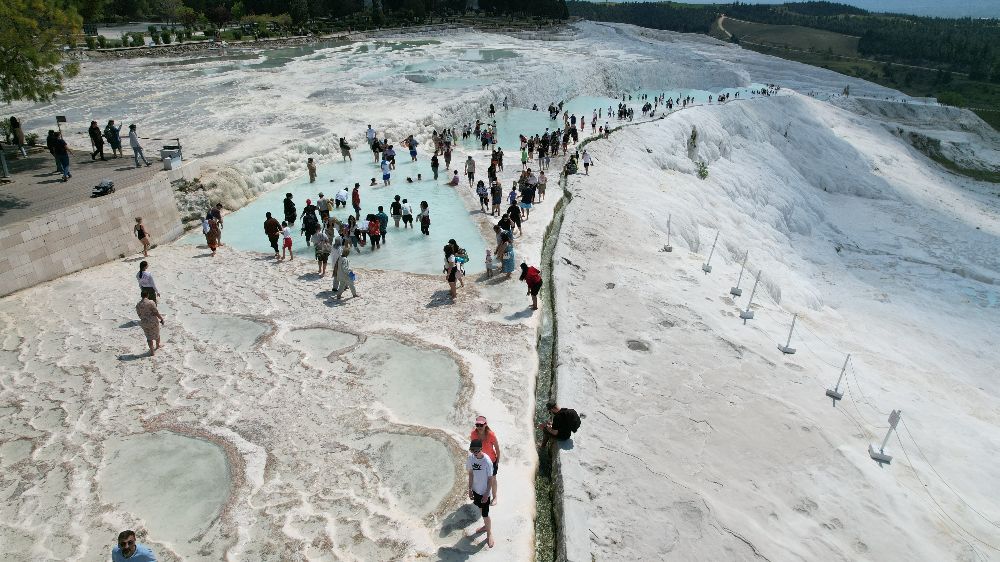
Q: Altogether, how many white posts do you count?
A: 7